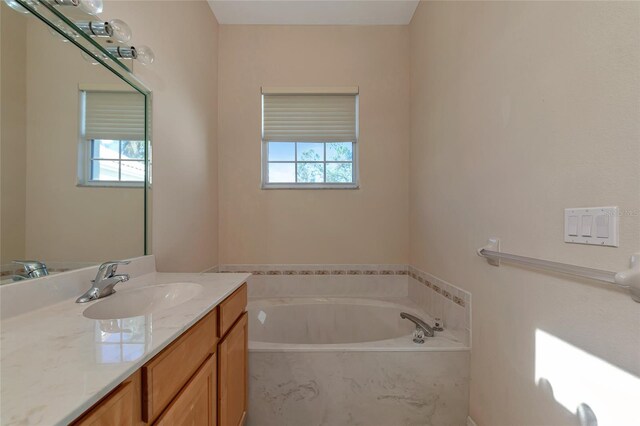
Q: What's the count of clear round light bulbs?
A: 3